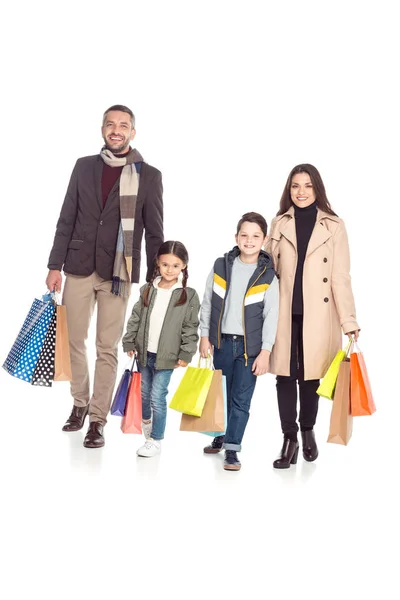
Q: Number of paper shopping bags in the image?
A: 11